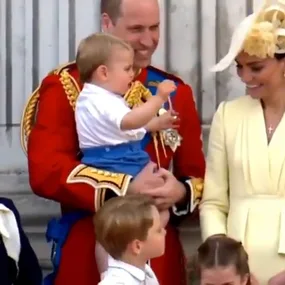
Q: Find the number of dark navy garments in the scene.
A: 1